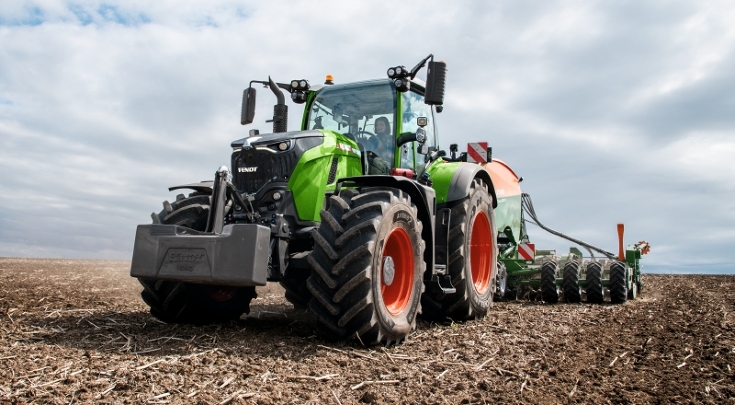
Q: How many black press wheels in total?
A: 4